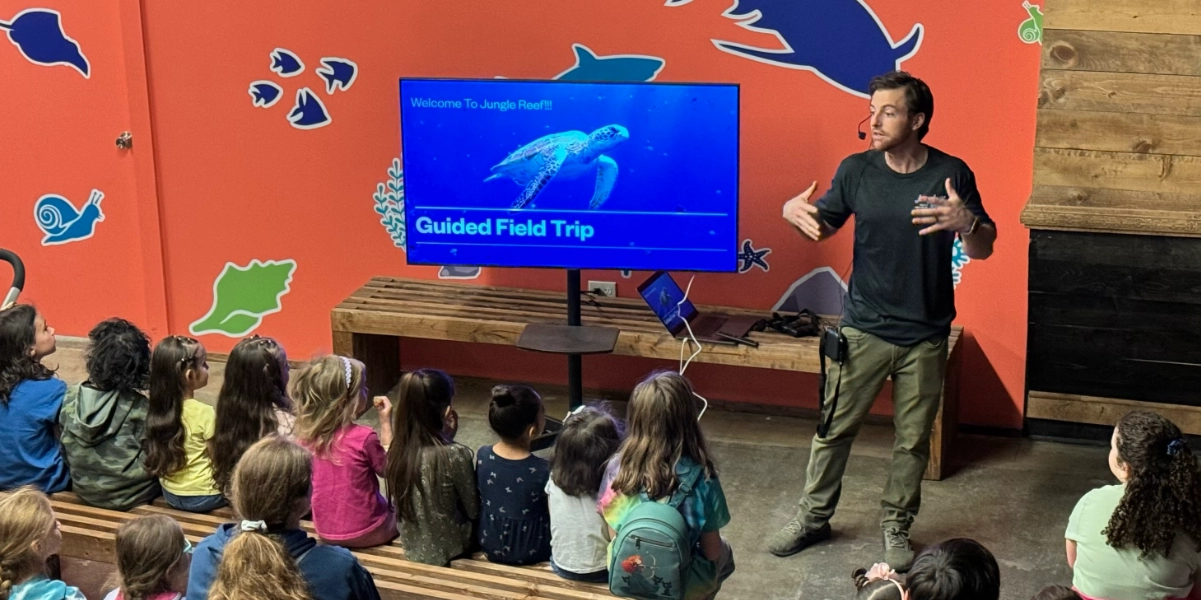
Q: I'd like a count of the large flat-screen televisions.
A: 1